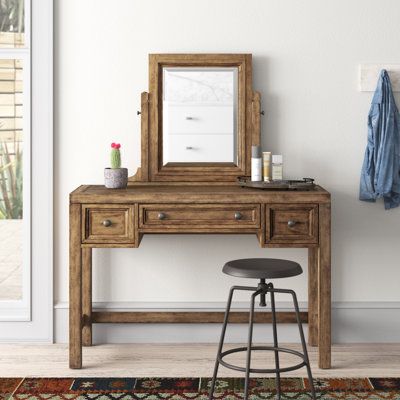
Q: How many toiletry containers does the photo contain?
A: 3